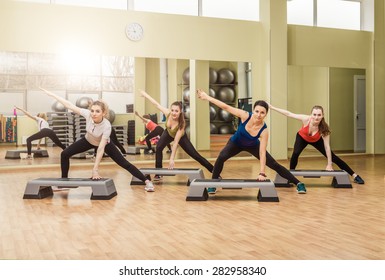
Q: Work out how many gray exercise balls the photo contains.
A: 15